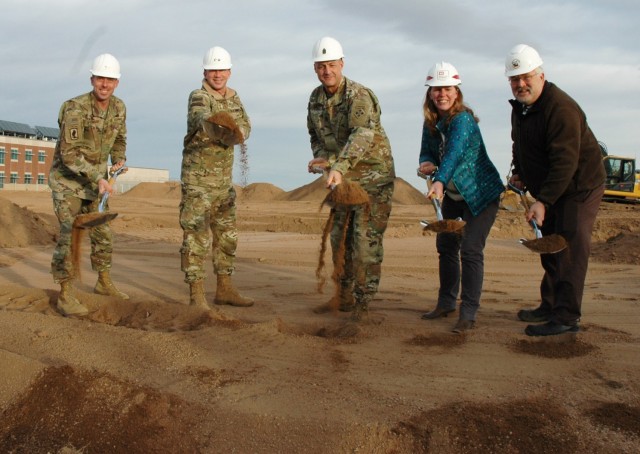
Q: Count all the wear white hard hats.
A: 5